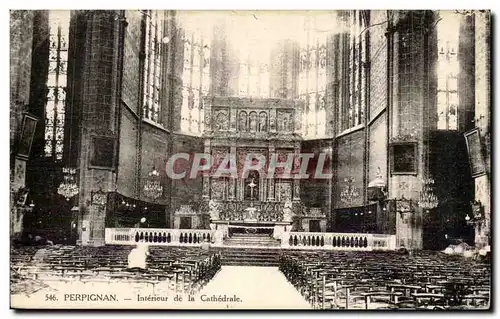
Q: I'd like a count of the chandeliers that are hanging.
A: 4